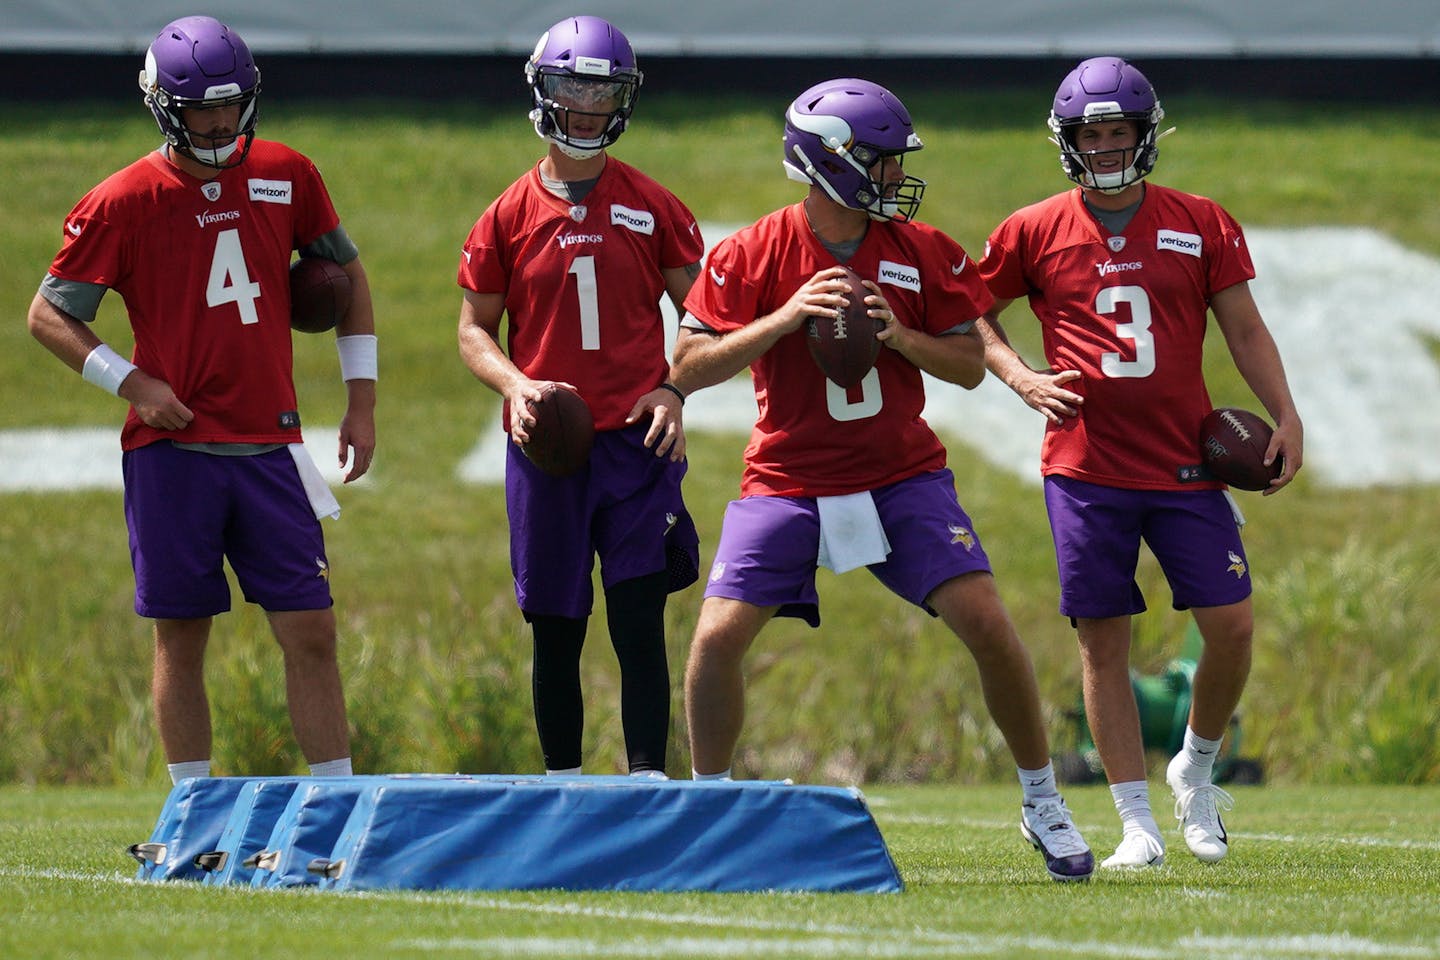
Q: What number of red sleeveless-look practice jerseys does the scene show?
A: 4